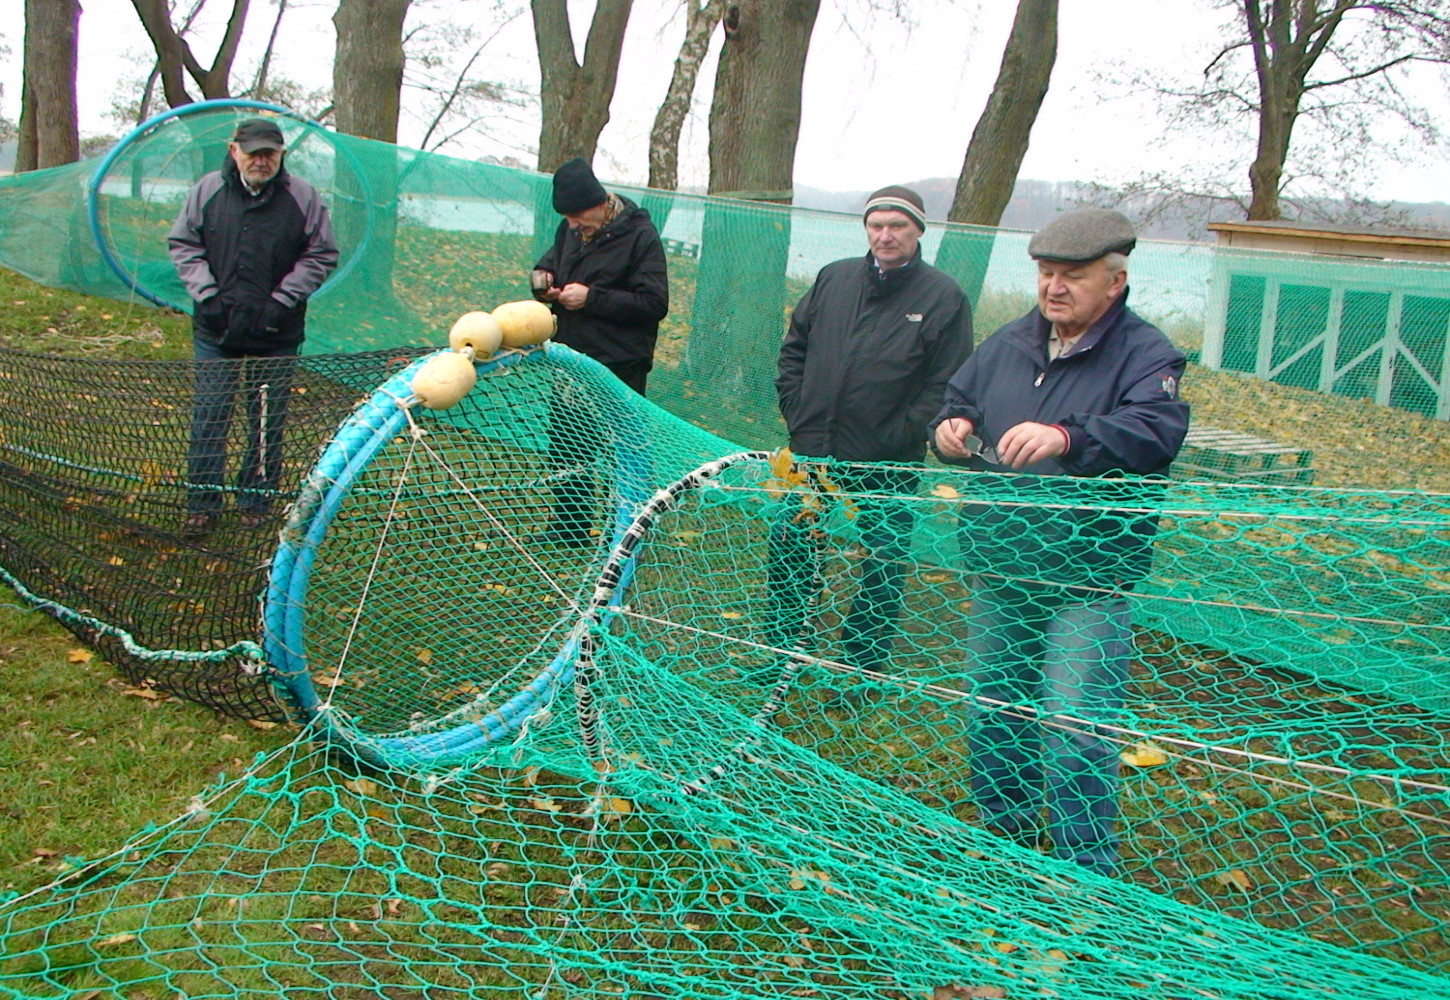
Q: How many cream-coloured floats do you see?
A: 3